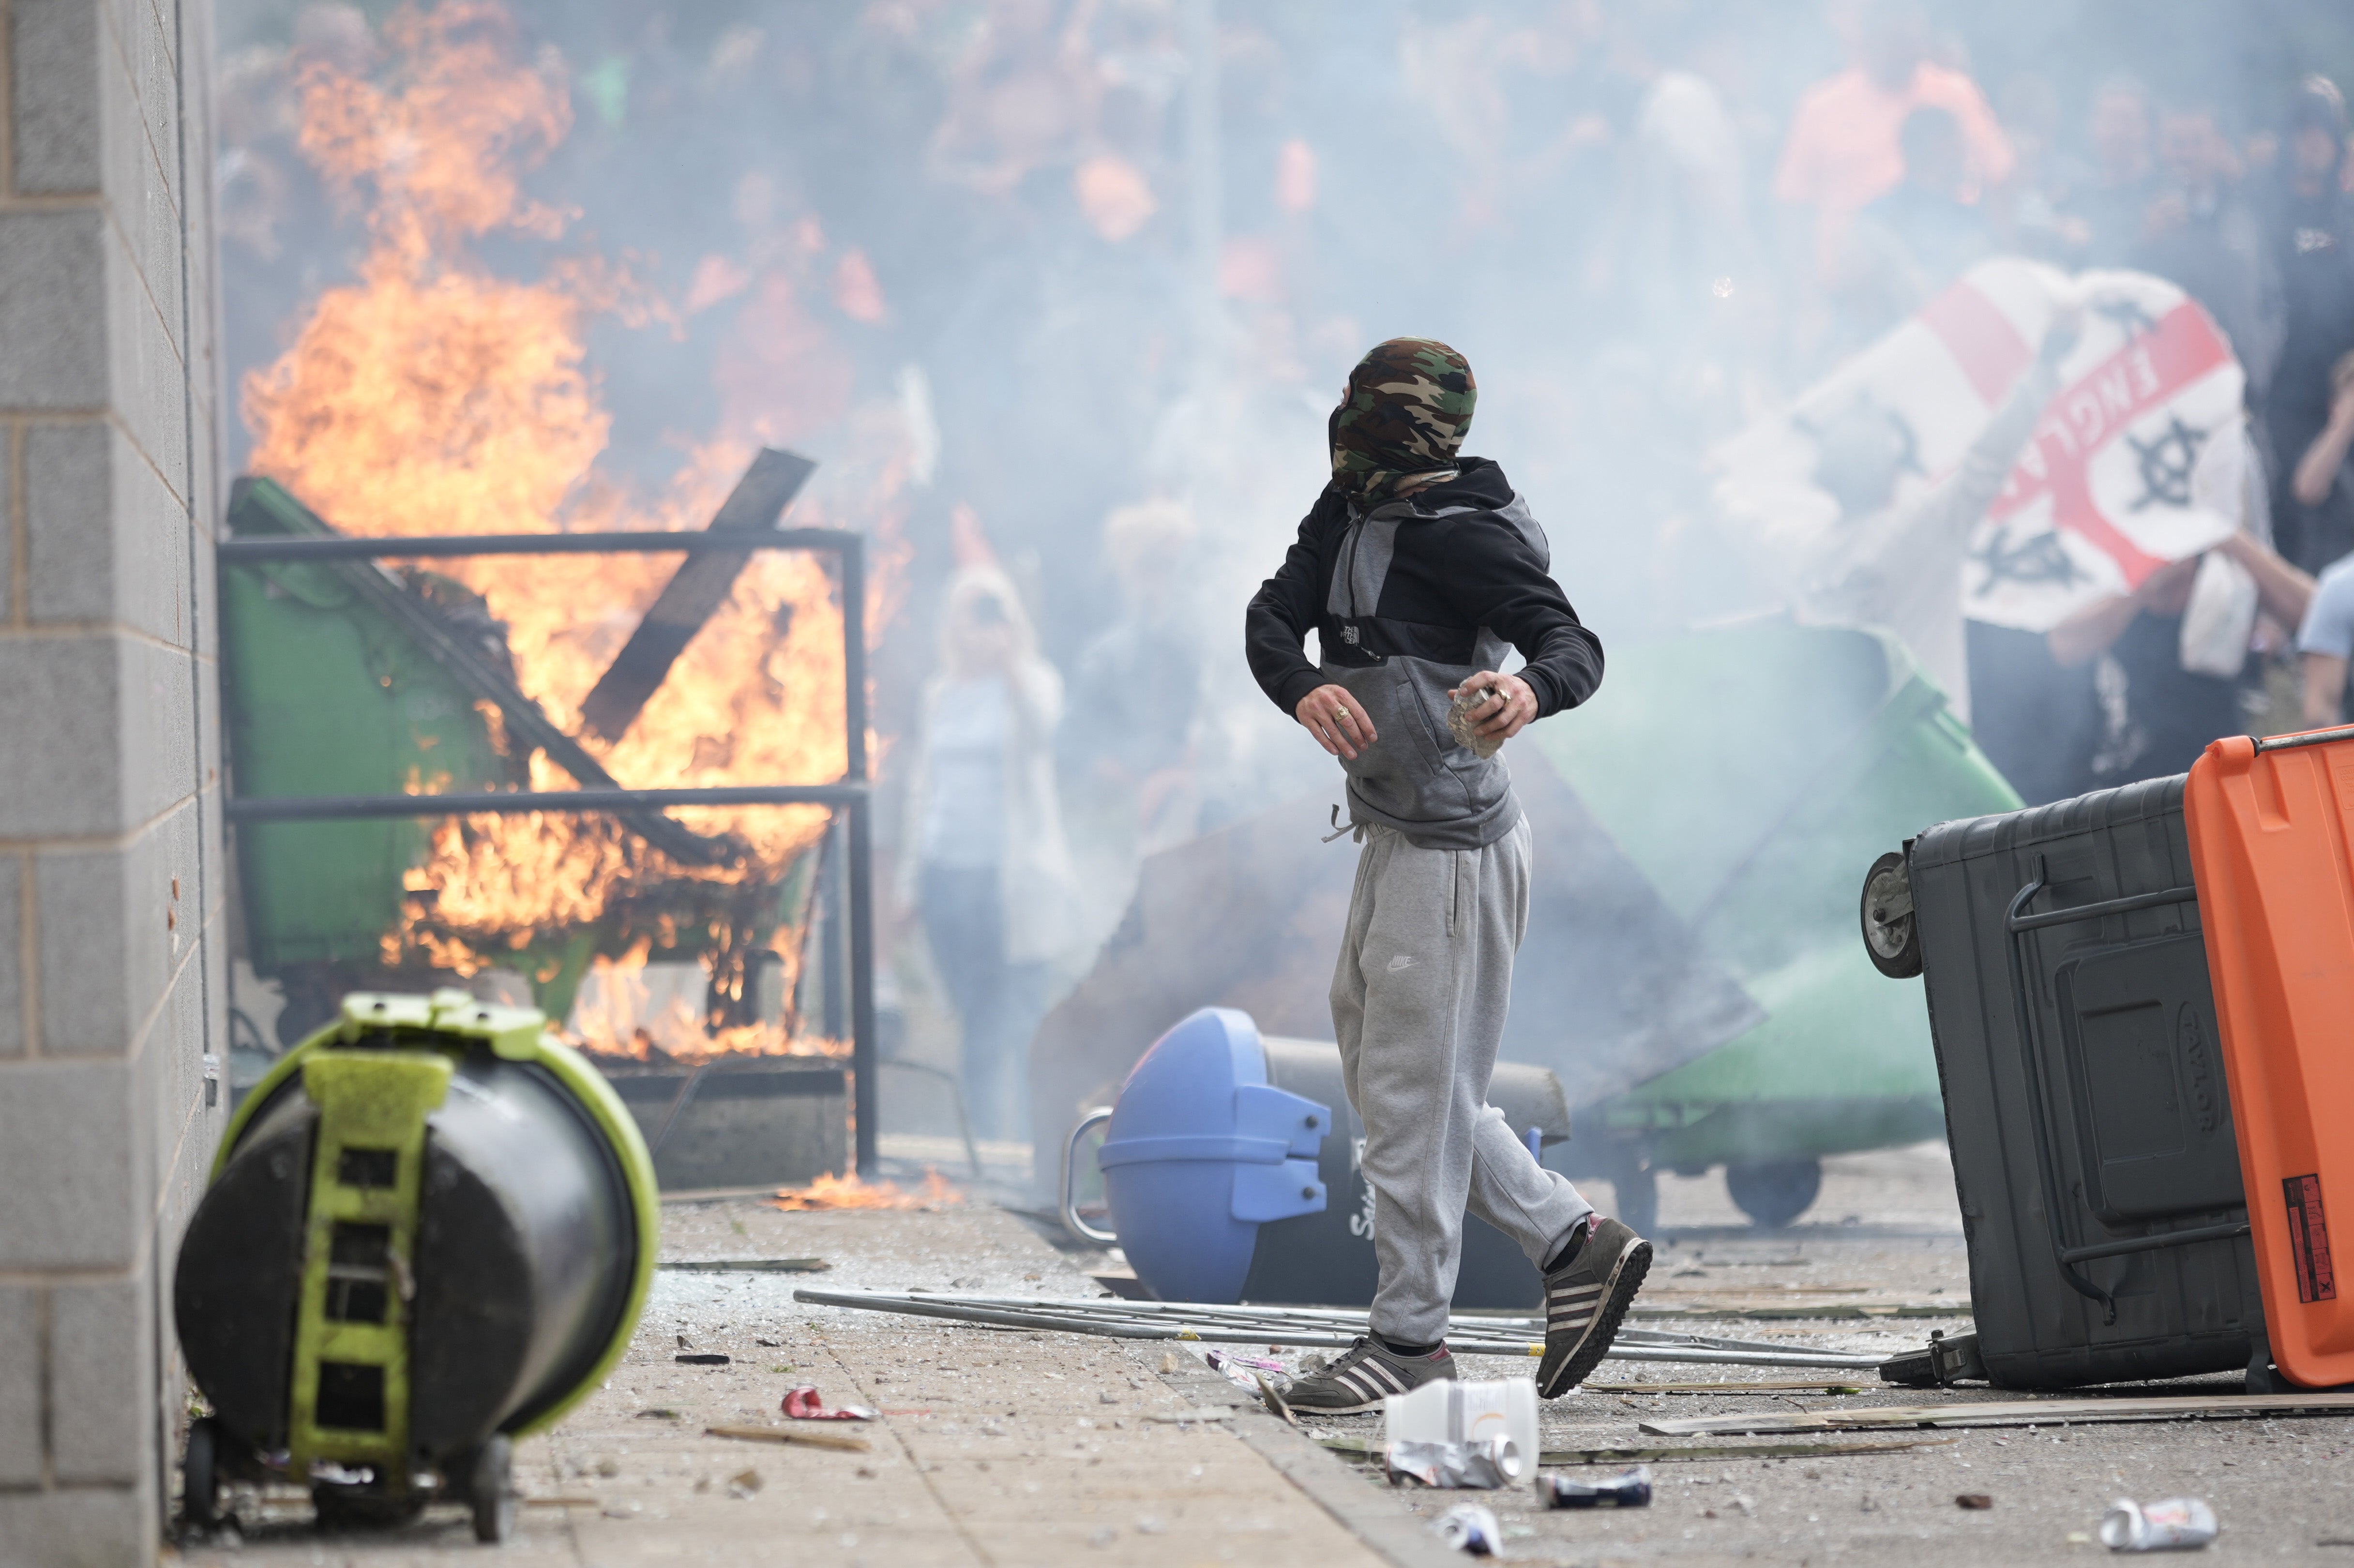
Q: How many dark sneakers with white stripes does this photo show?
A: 2